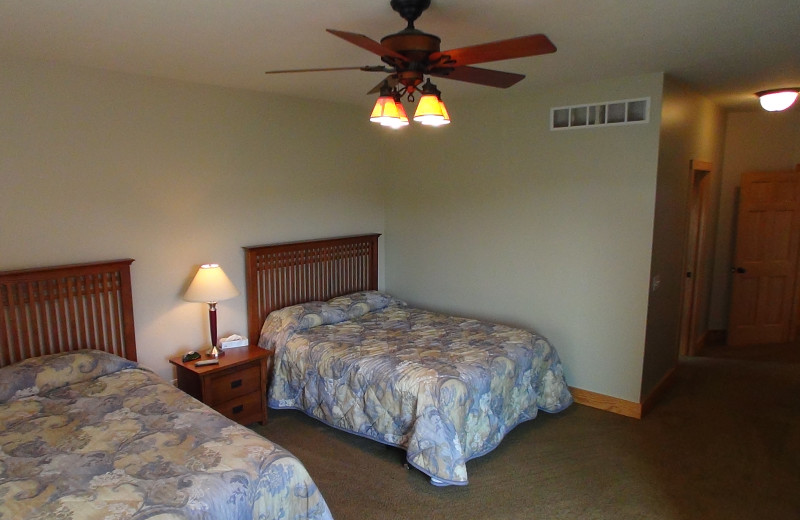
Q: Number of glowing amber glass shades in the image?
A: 4